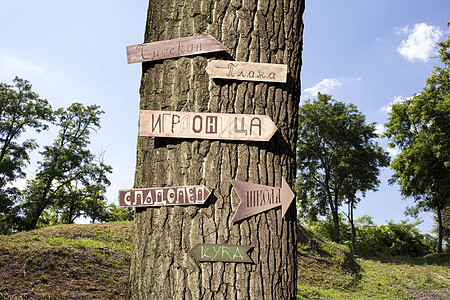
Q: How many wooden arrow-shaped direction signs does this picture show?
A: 6